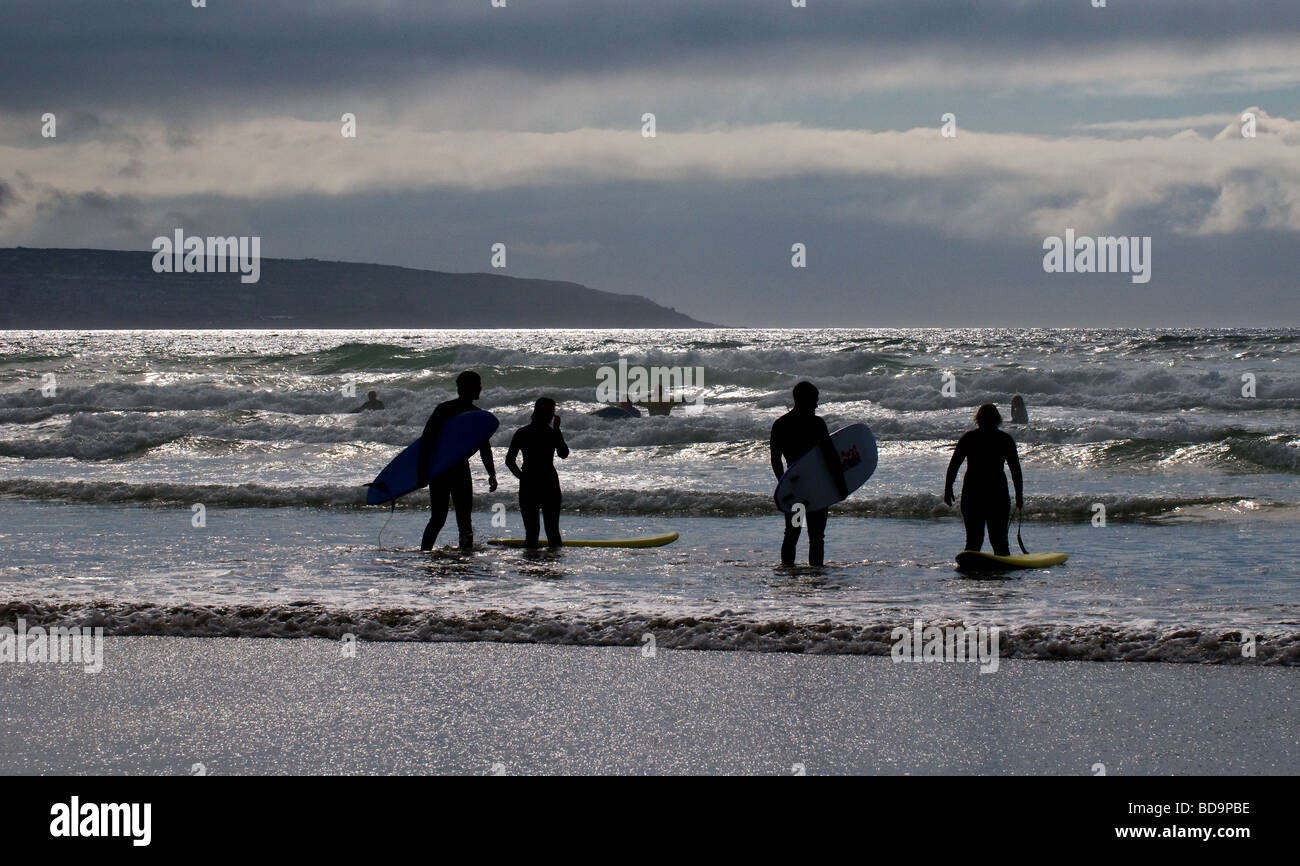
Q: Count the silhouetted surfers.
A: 4